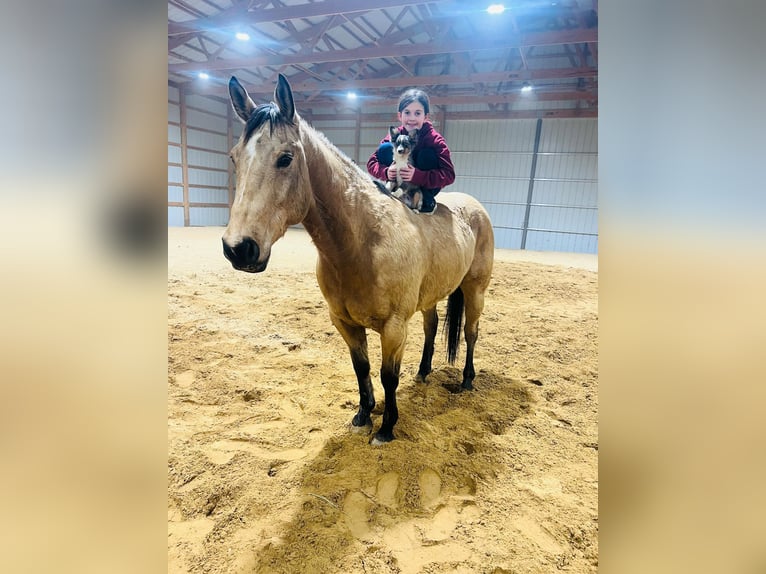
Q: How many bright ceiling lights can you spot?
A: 5